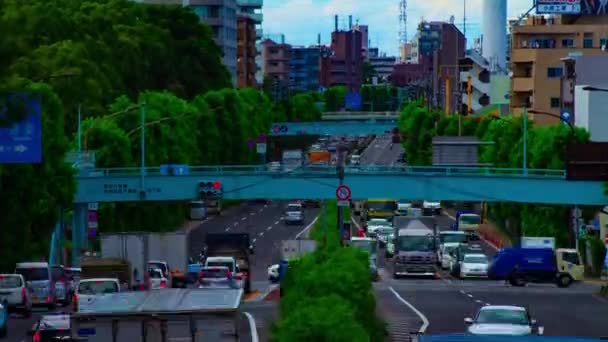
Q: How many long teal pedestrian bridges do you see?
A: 2